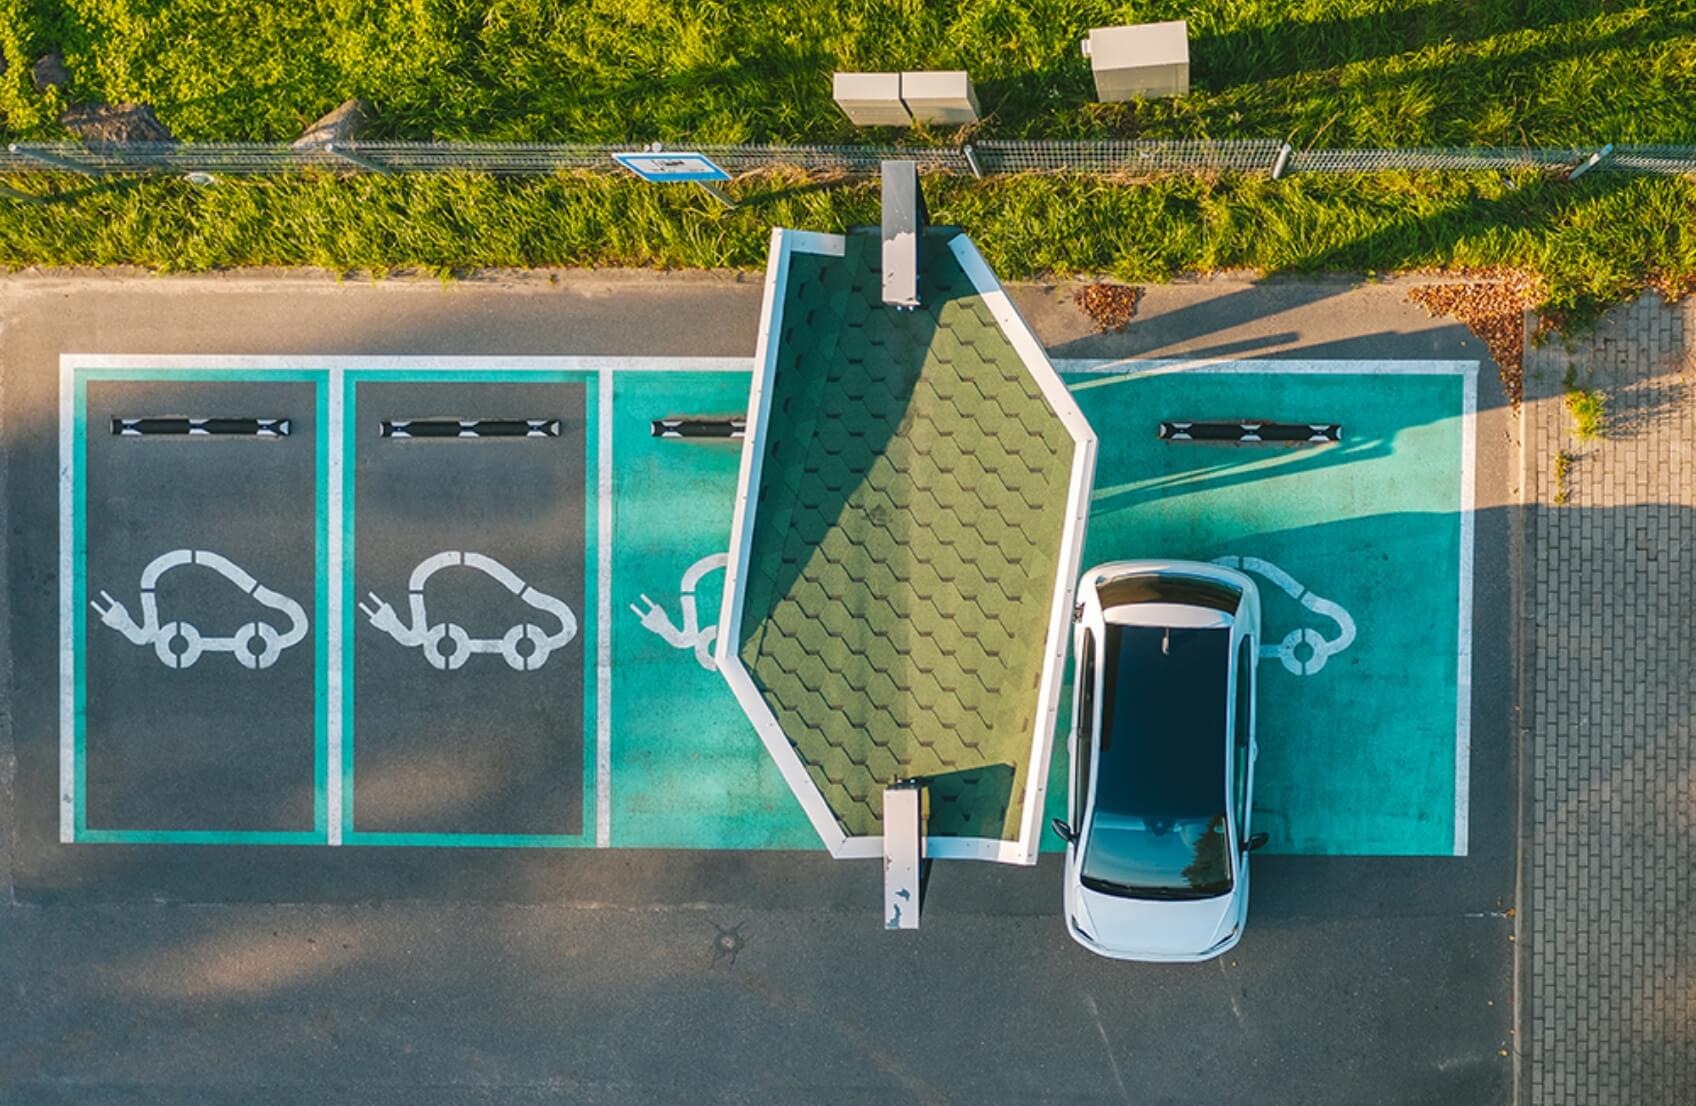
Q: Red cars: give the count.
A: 0